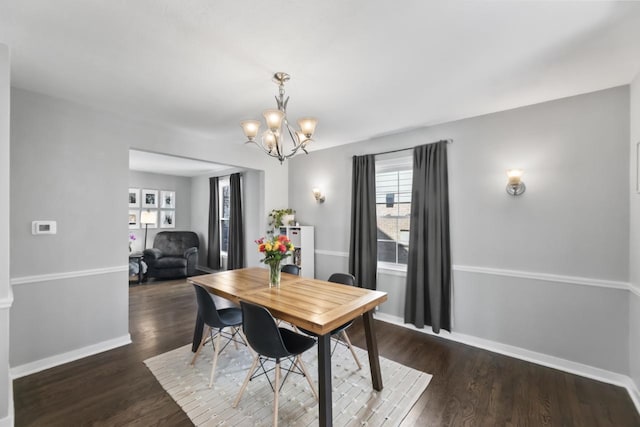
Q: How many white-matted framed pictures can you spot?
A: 6